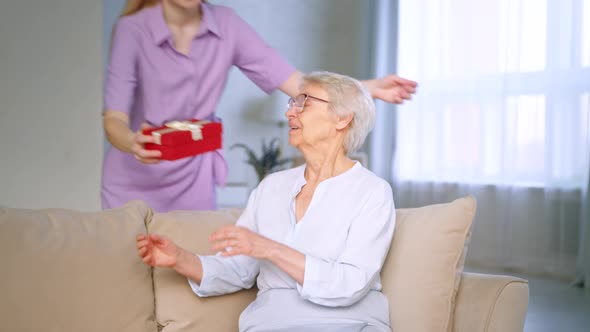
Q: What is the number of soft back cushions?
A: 2